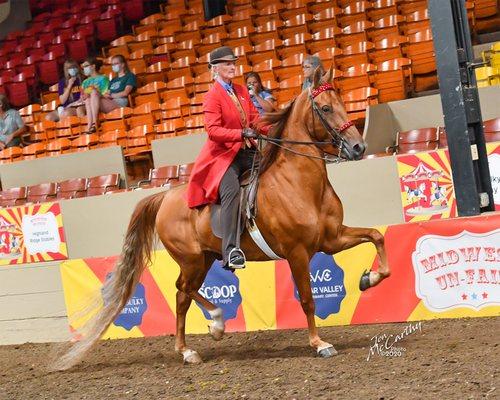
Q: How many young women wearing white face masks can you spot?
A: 3